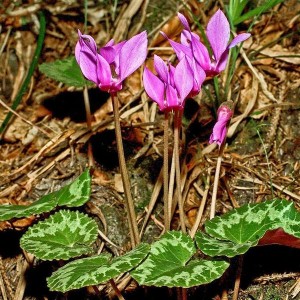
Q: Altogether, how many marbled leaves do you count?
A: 5